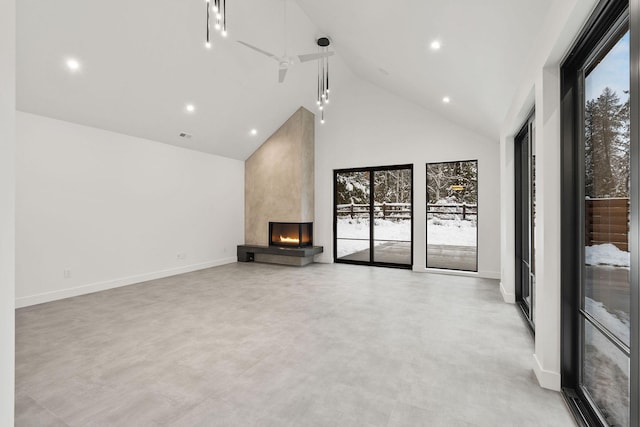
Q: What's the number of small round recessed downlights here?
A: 5